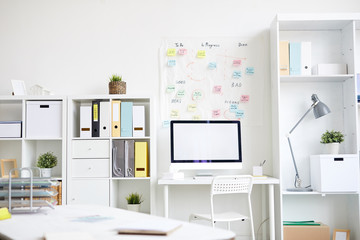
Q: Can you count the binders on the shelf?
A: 12